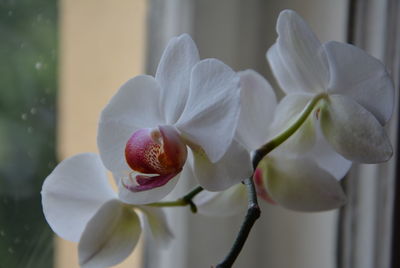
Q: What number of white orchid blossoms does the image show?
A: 4